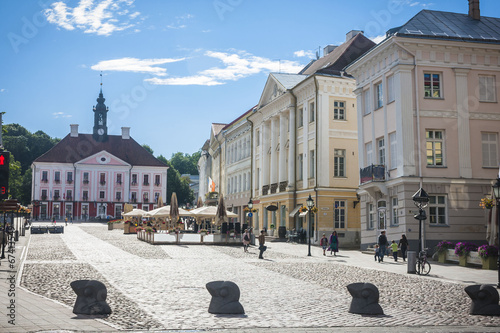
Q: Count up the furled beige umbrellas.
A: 4